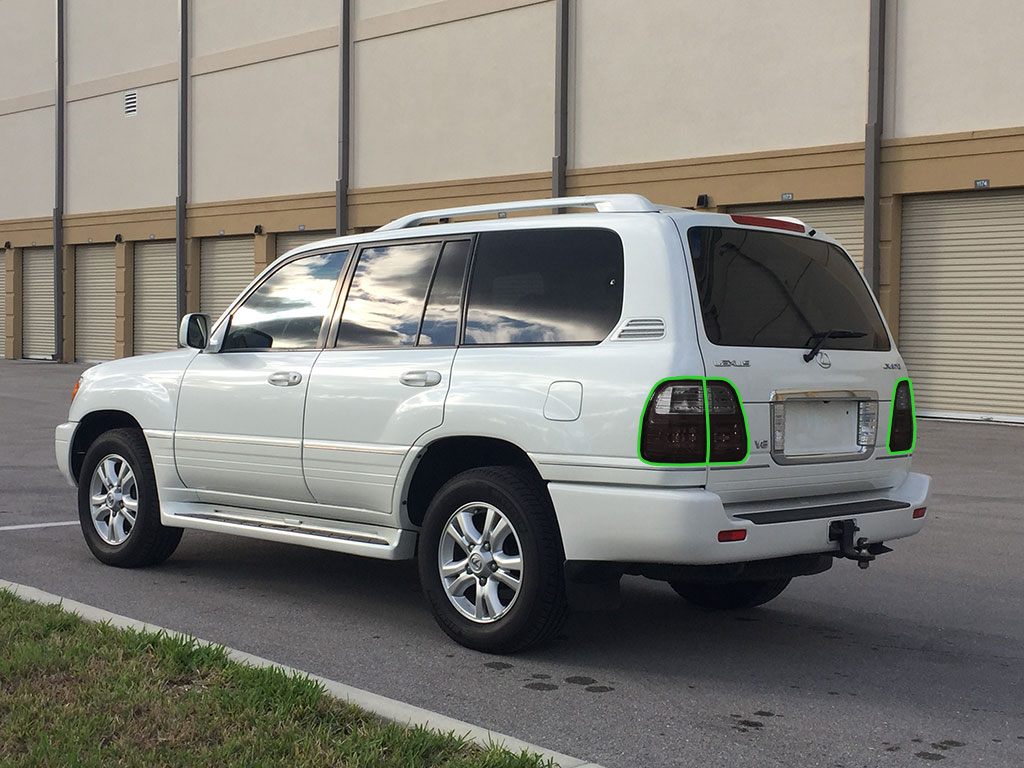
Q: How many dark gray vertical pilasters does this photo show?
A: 5